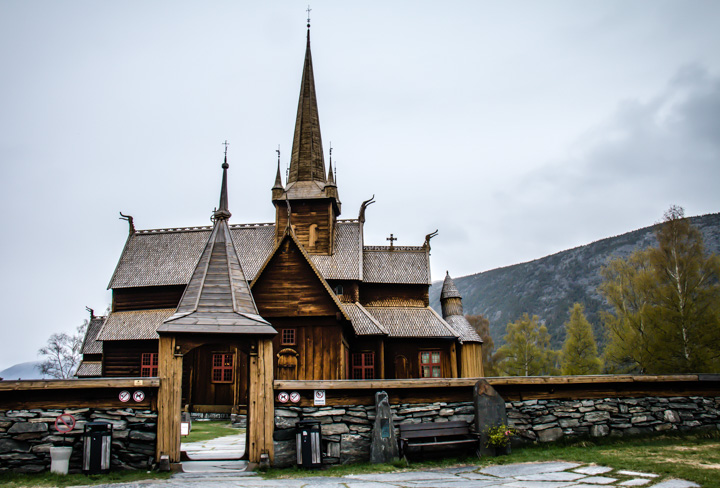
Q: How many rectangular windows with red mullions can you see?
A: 5